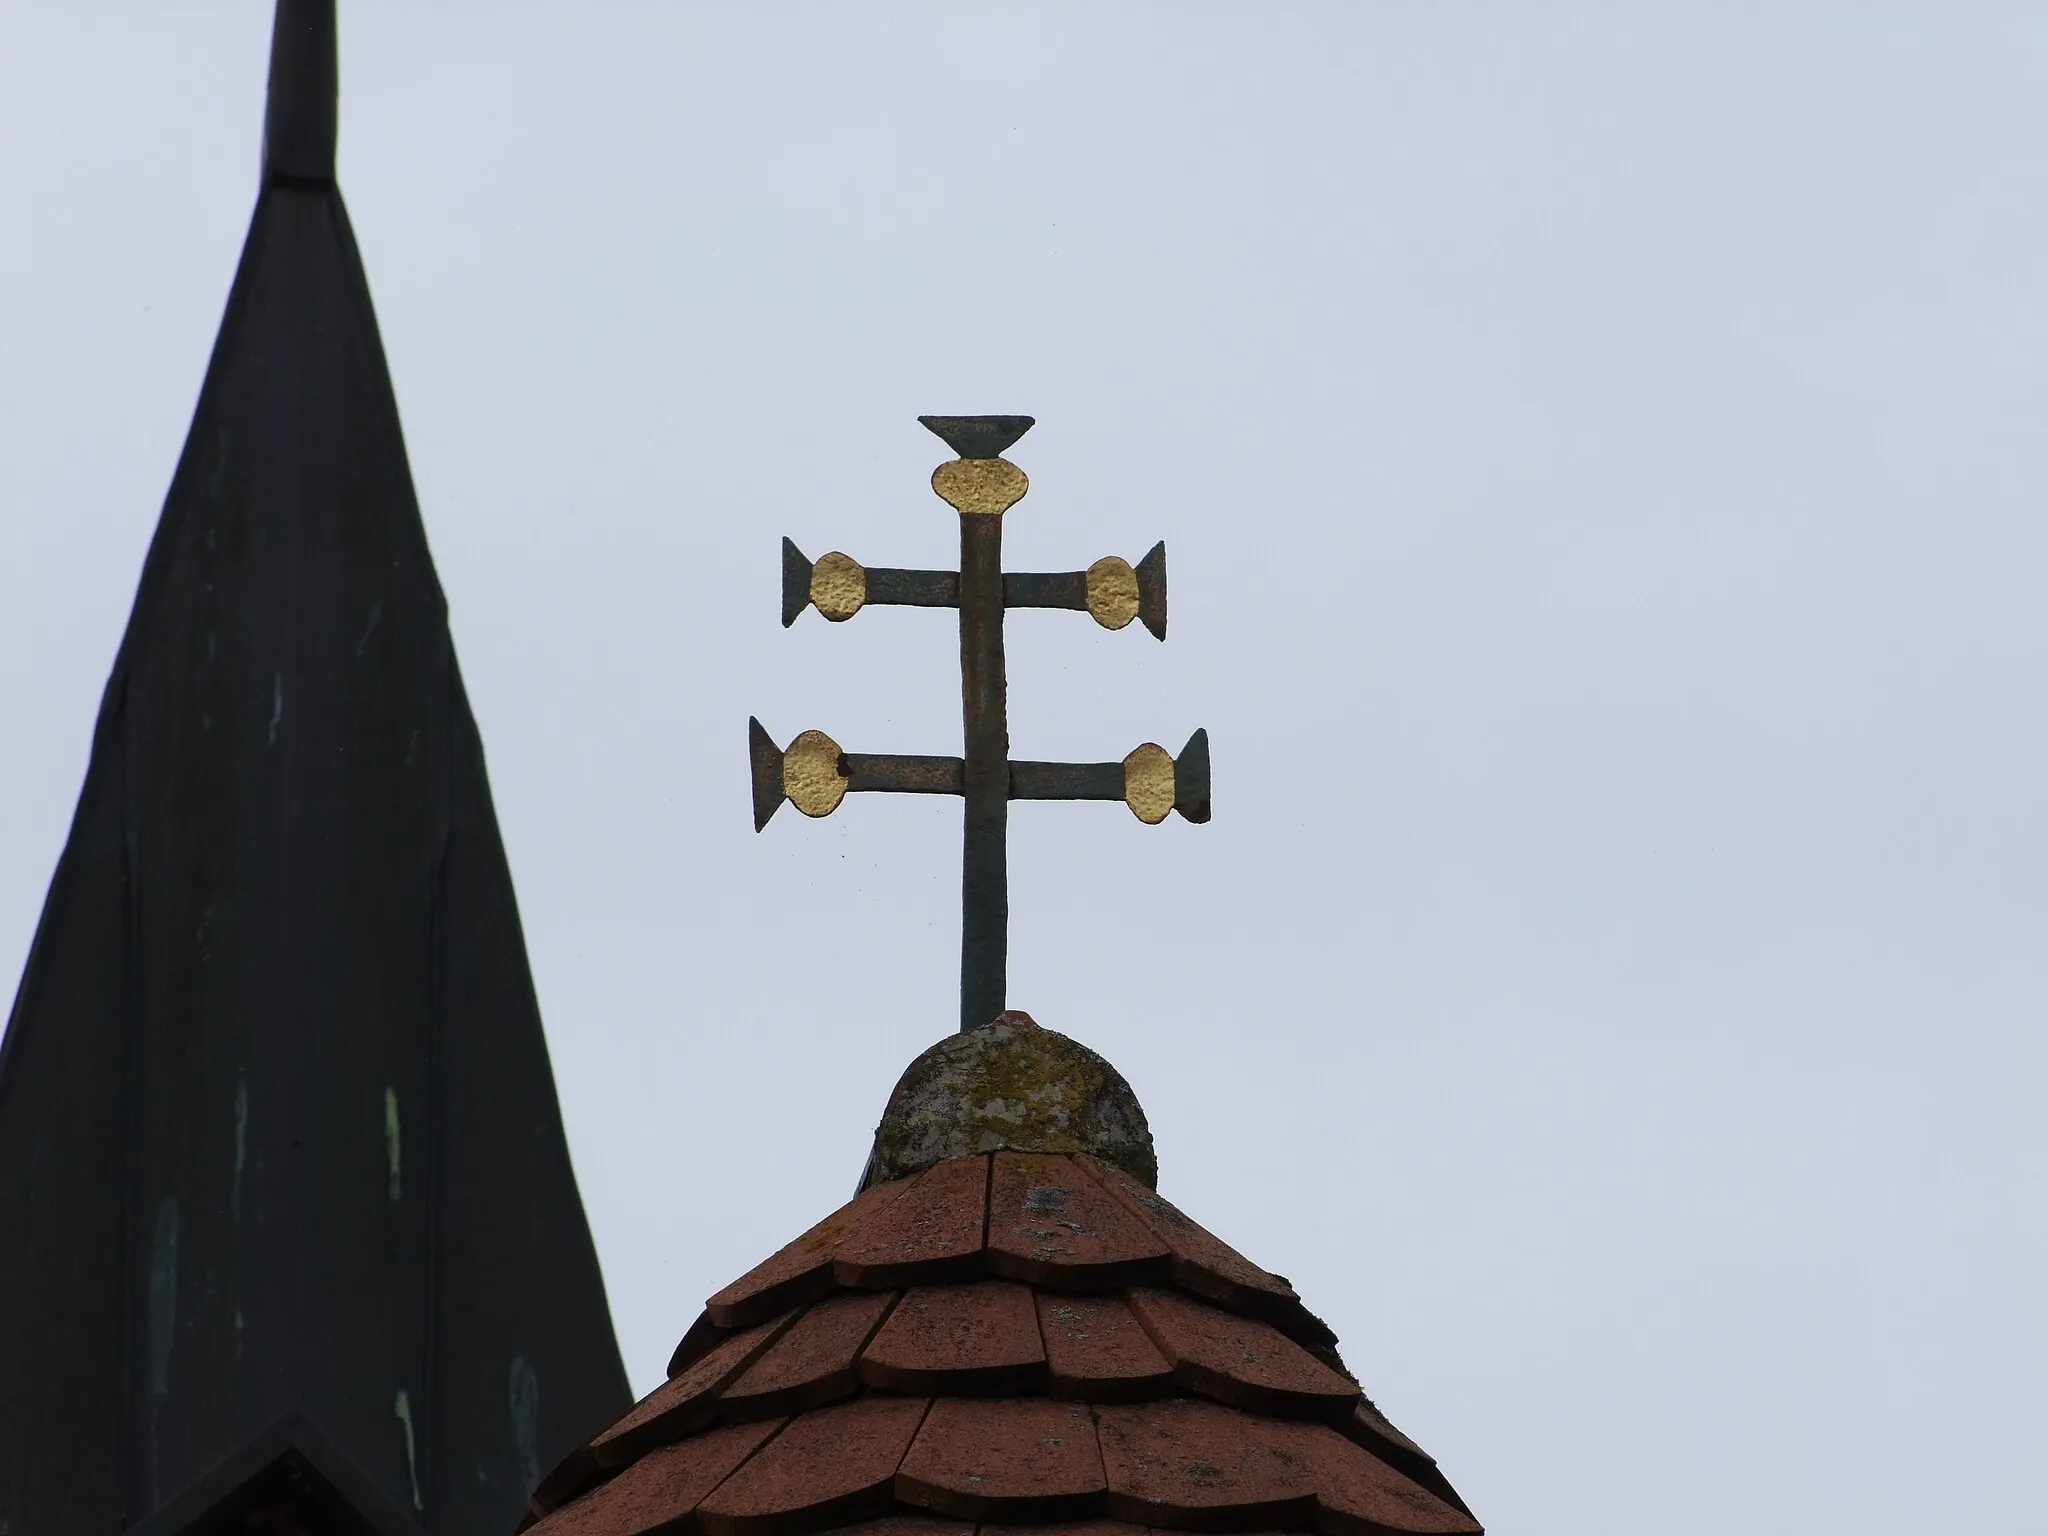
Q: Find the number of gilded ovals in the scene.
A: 5